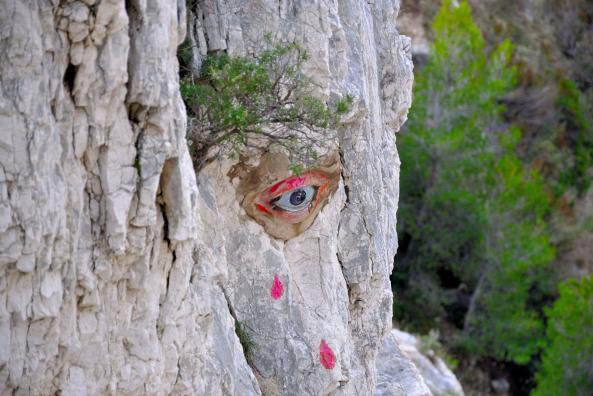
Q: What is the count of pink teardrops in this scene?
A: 2